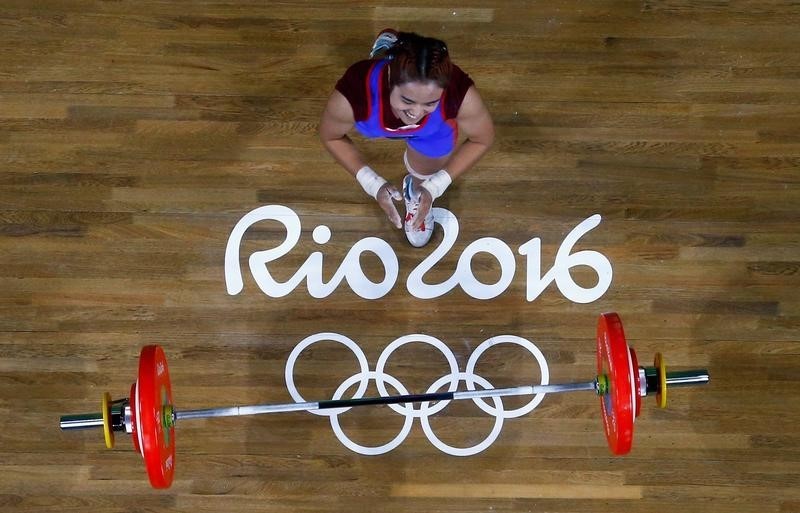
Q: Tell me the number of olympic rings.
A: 5